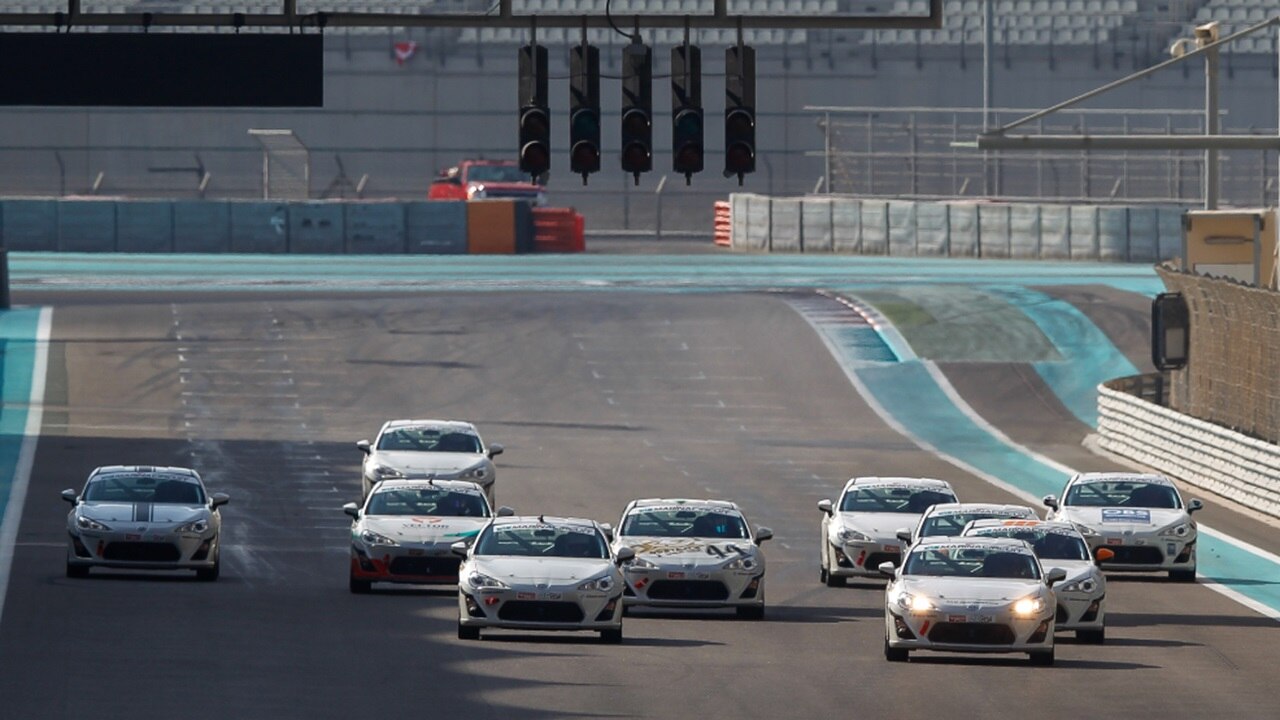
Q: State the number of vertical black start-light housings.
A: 5